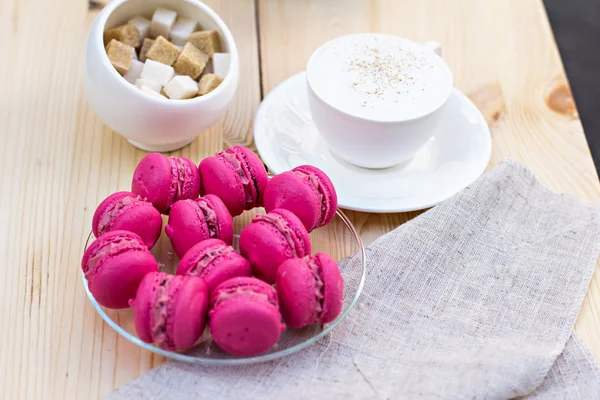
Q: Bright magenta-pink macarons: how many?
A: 11